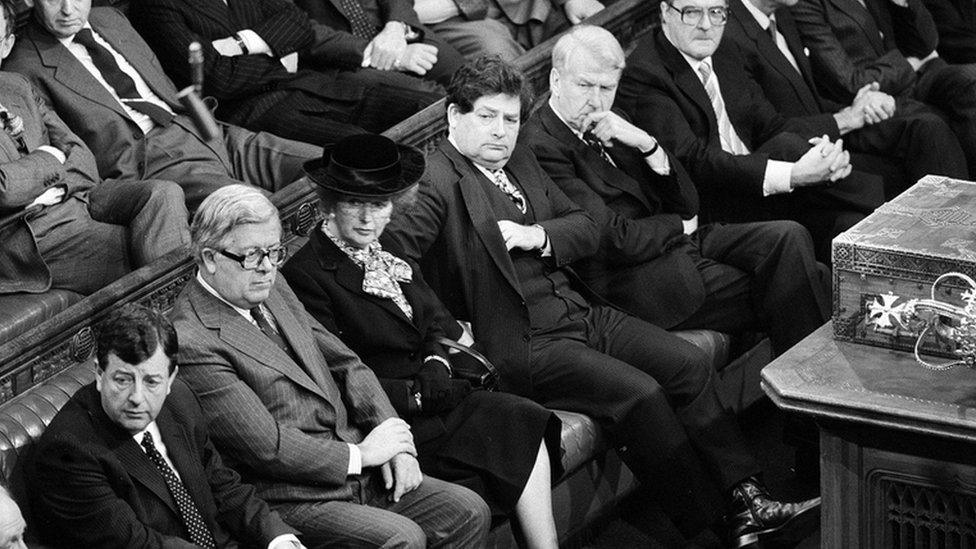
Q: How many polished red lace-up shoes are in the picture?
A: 0